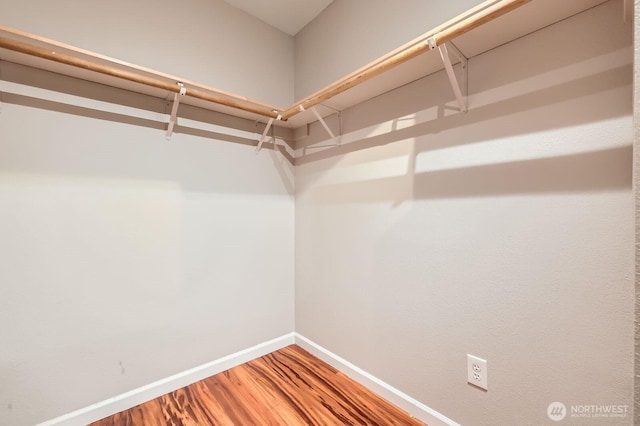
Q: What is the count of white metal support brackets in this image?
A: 4